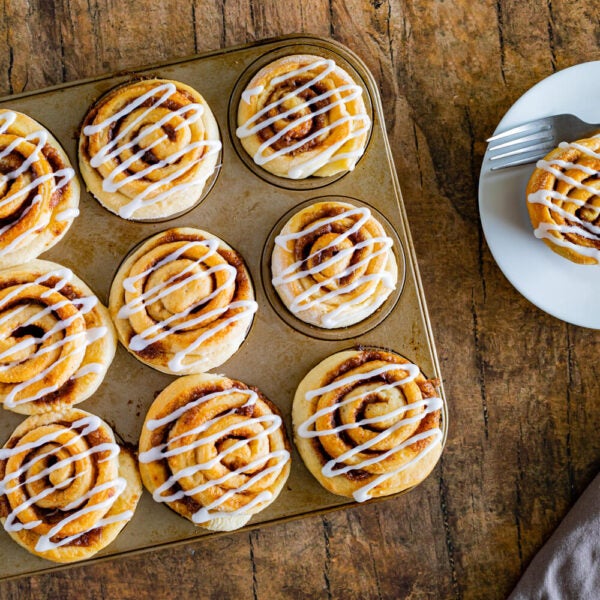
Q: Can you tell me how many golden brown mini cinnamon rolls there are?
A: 10